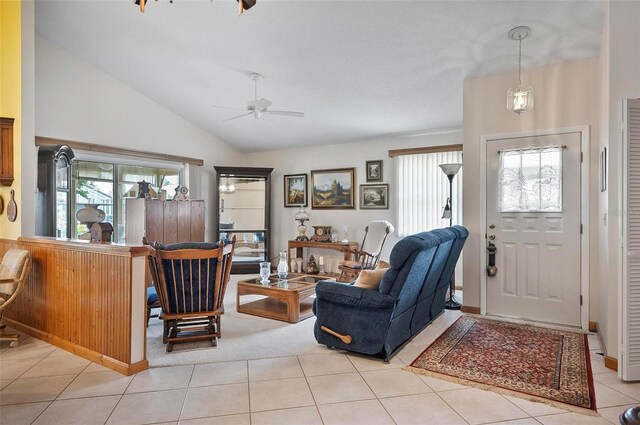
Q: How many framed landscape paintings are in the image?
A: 4